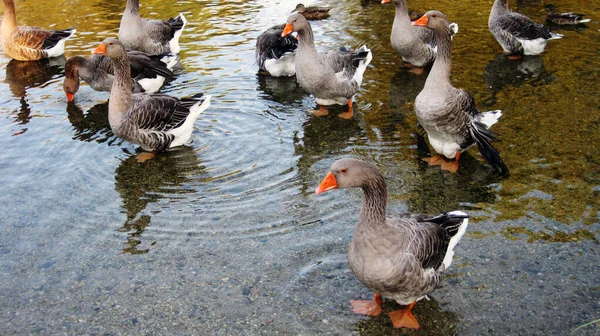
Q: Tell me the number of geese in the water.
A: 10